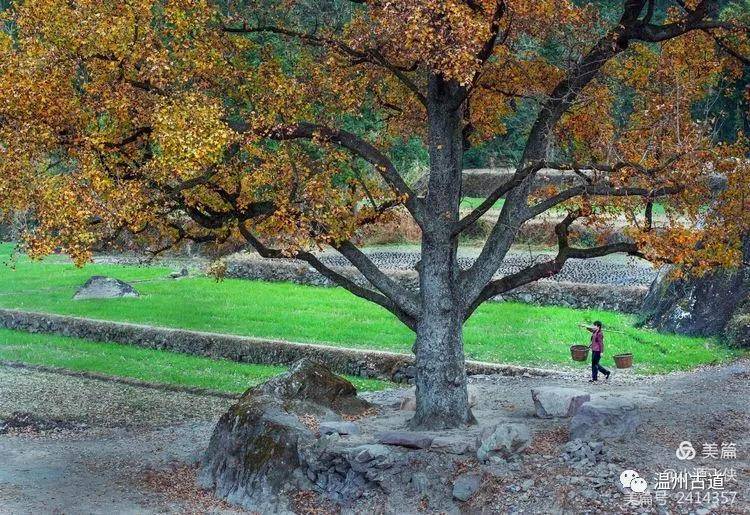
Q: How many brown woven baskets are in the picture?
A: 2